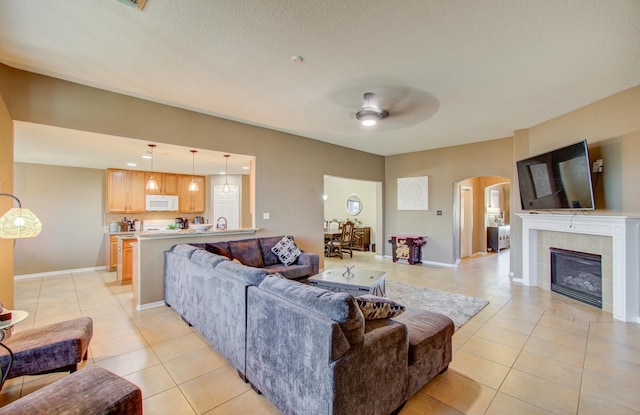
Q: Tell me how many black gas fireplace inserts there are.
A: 1